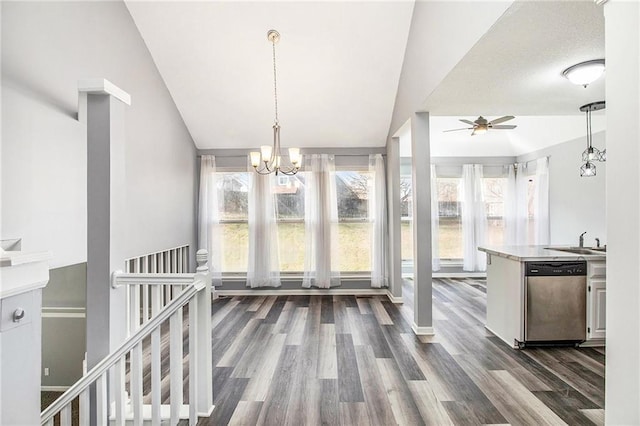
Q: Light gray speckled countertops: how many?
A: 1